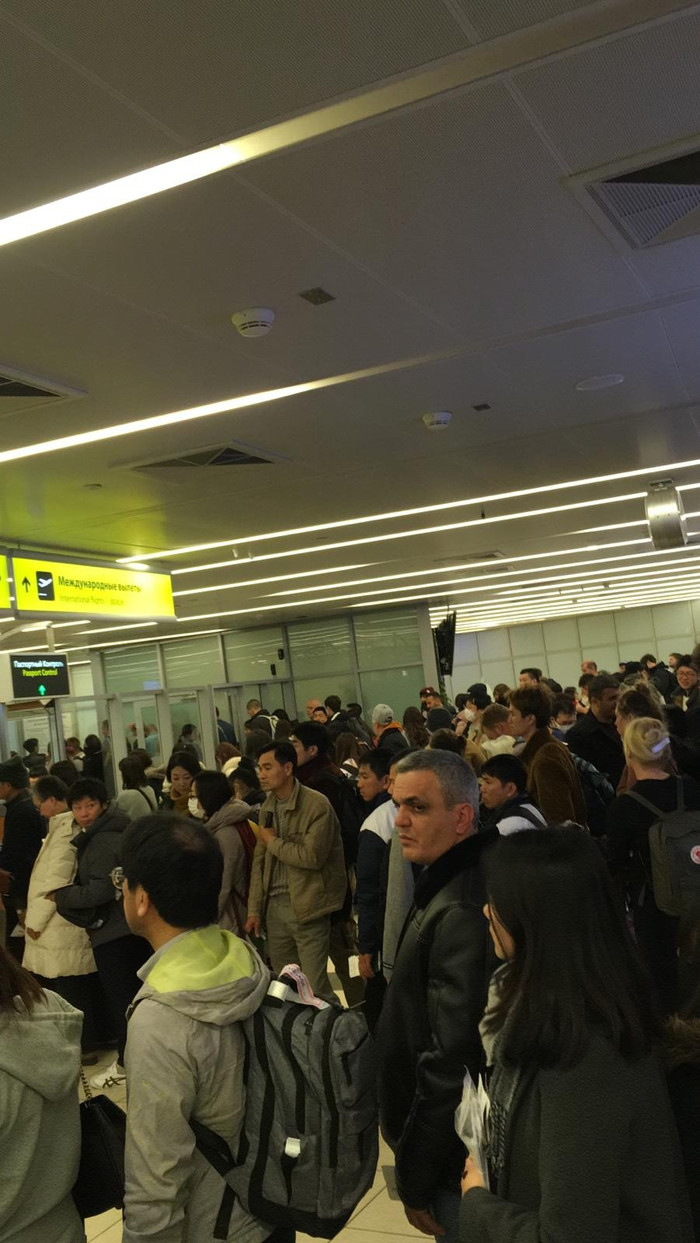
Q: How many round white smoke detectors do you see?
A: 2